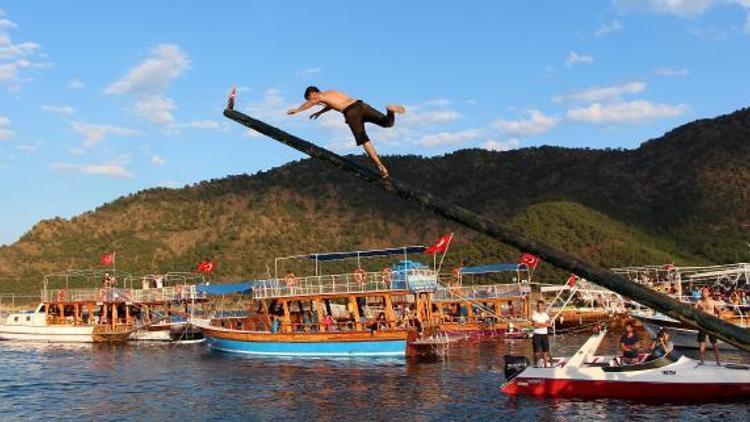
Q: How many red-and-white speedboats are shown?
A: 1